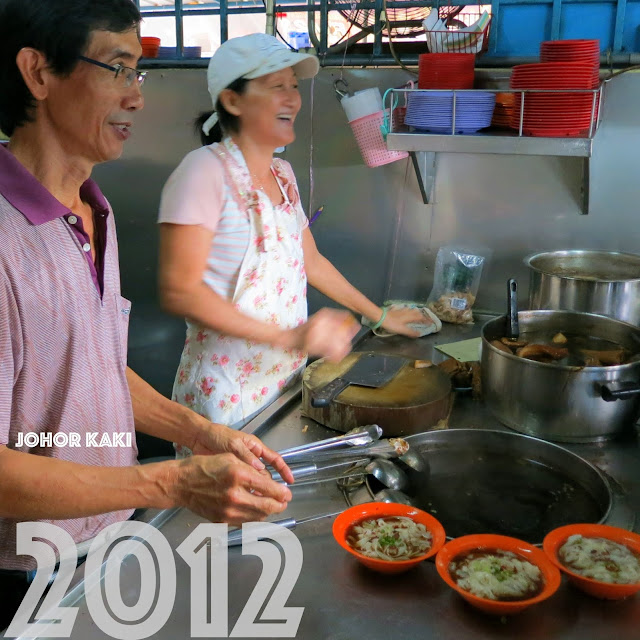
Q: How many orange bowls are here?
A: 3